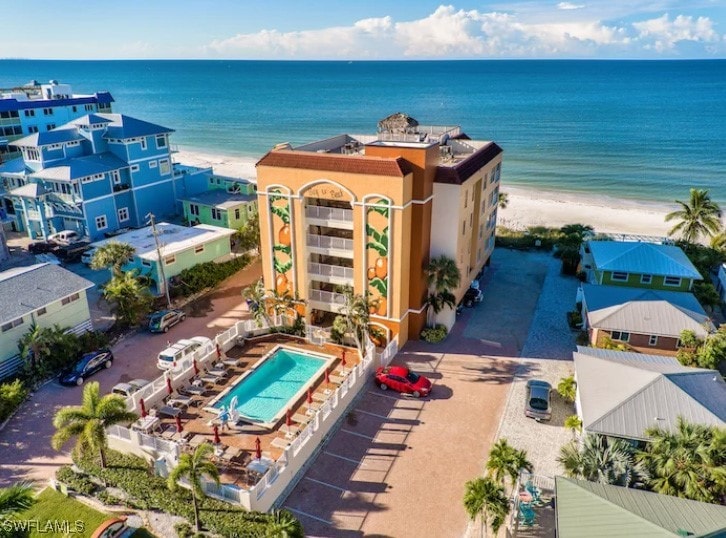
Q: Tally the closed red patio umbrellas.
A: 11